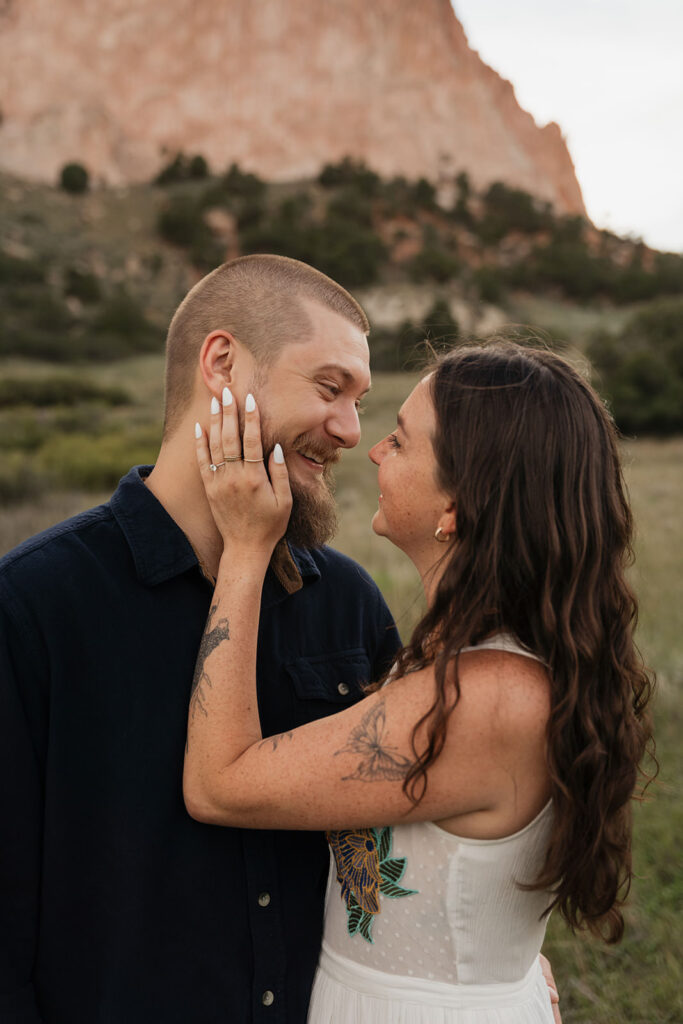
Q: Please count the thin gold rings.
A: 2